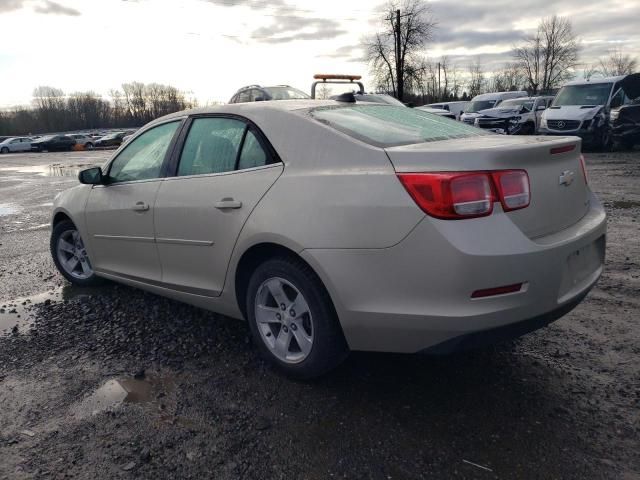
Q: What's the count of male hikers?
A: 0